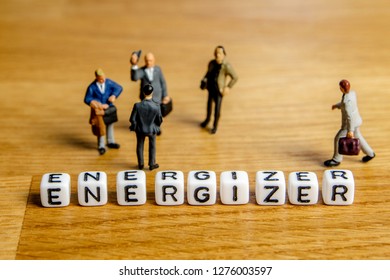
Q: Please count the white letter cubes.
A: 9